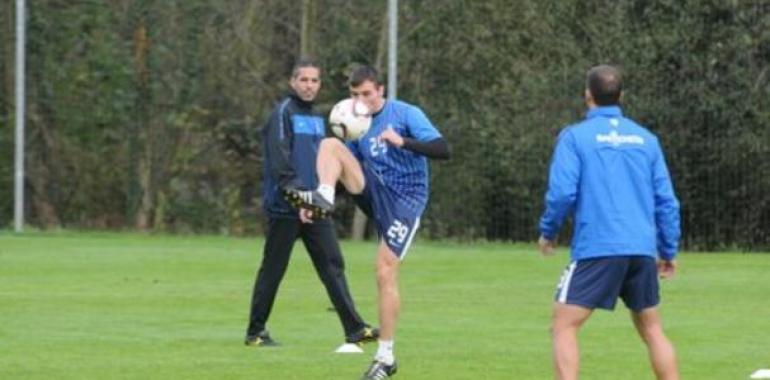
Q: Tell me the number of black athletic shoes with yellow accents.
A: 2